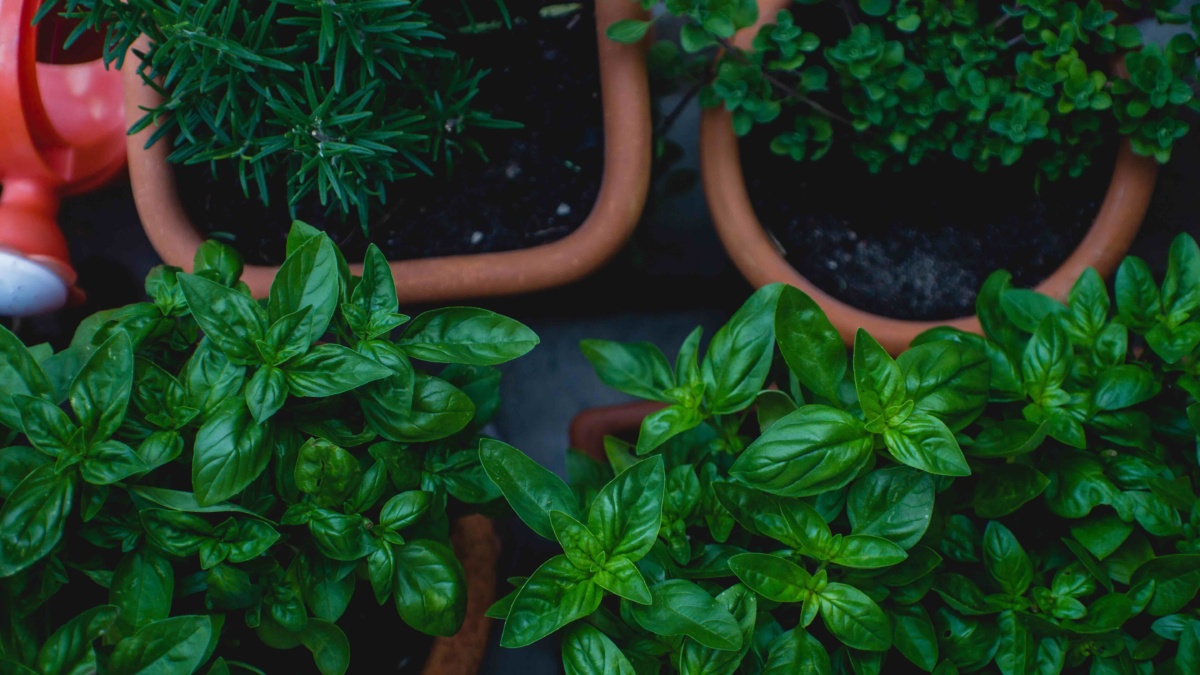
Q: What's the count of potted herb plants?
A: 4